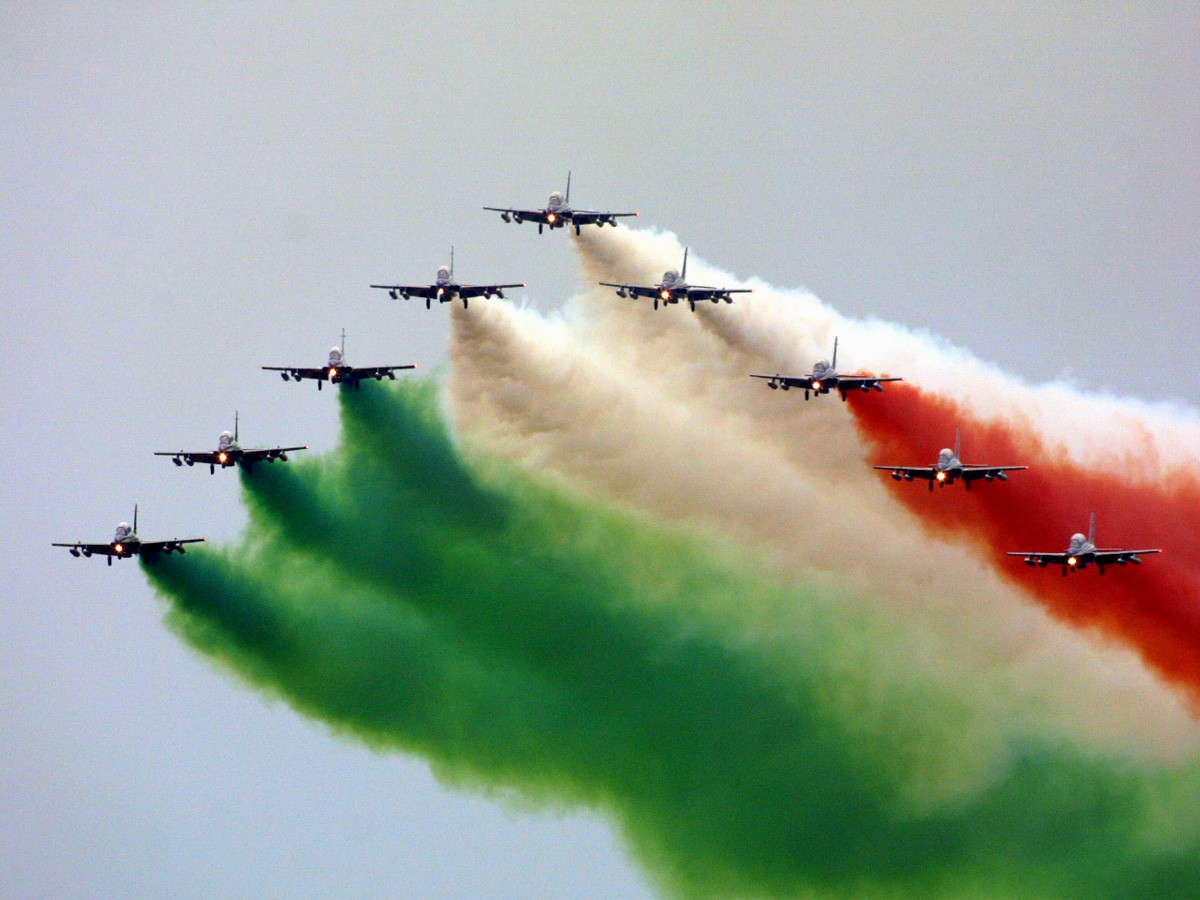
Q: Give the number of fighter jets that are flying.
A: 9